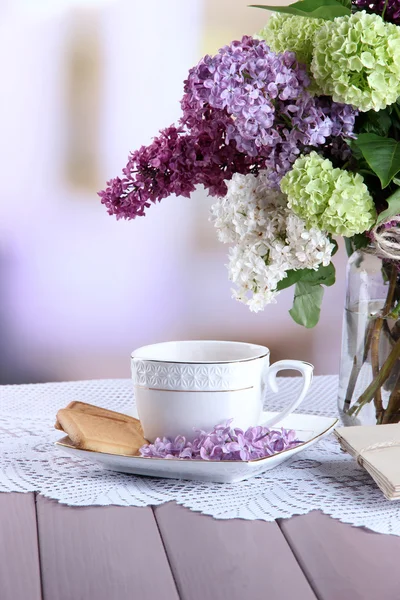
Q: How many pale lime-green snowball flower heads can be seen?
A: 3